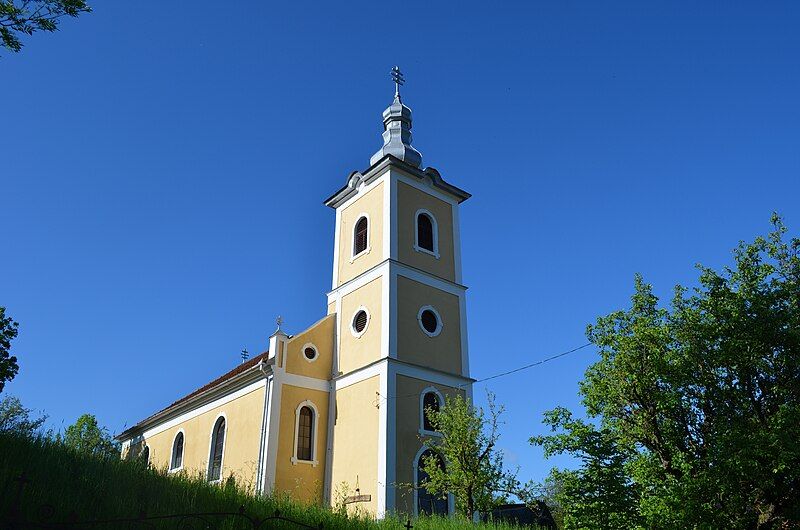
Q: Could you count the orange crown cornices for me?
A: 0